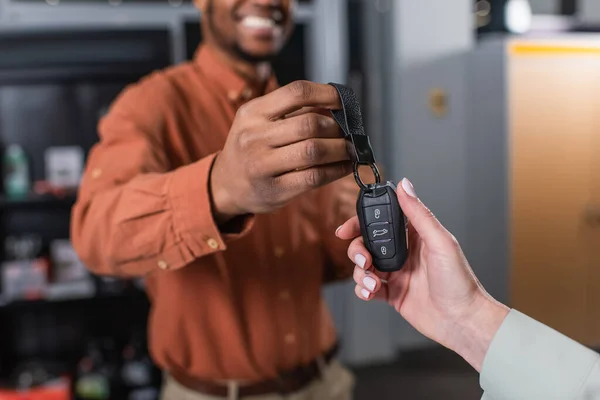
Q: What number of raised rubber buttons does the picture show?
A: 3